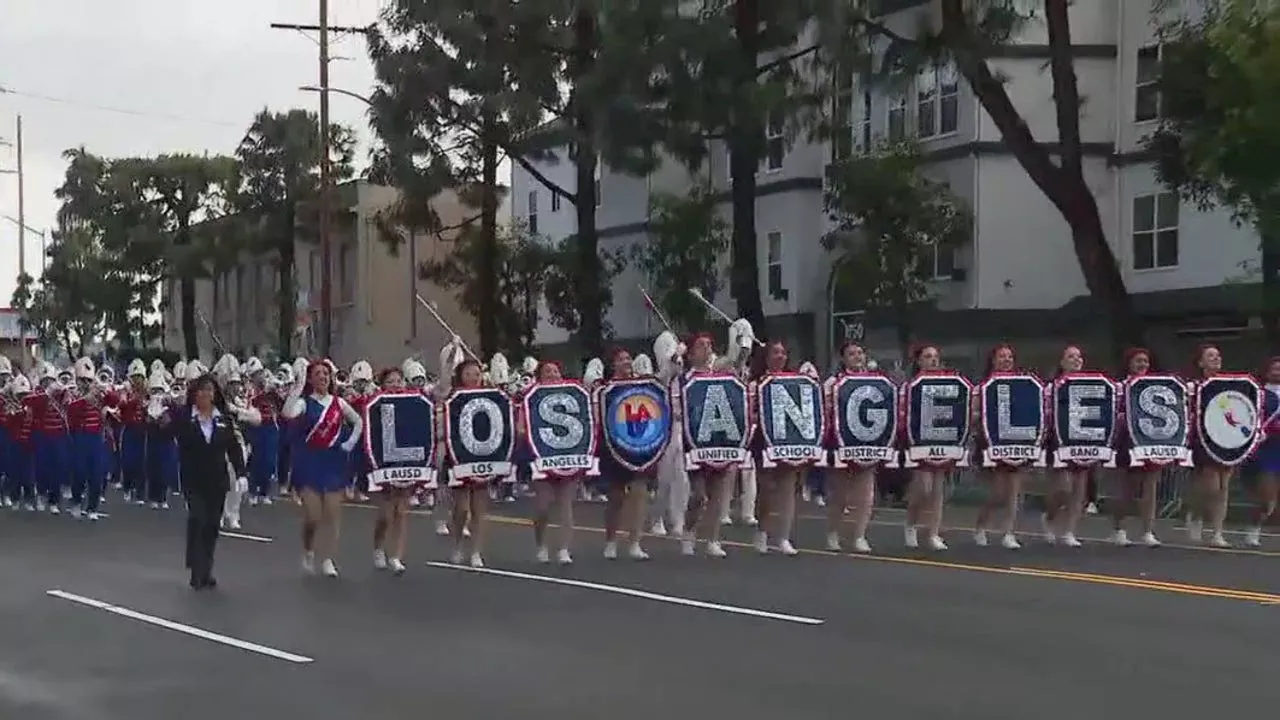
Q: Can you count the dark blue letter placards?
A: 10